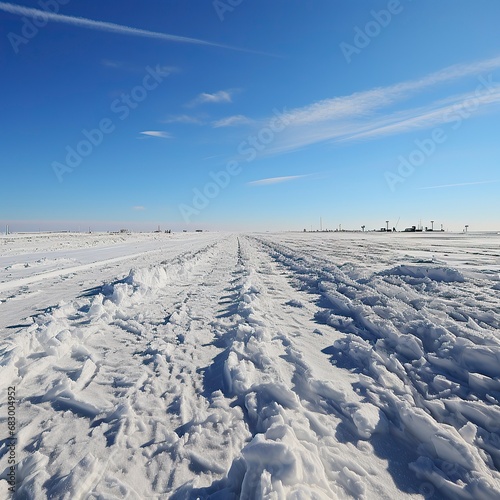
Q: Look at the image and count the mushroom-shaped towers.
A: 4